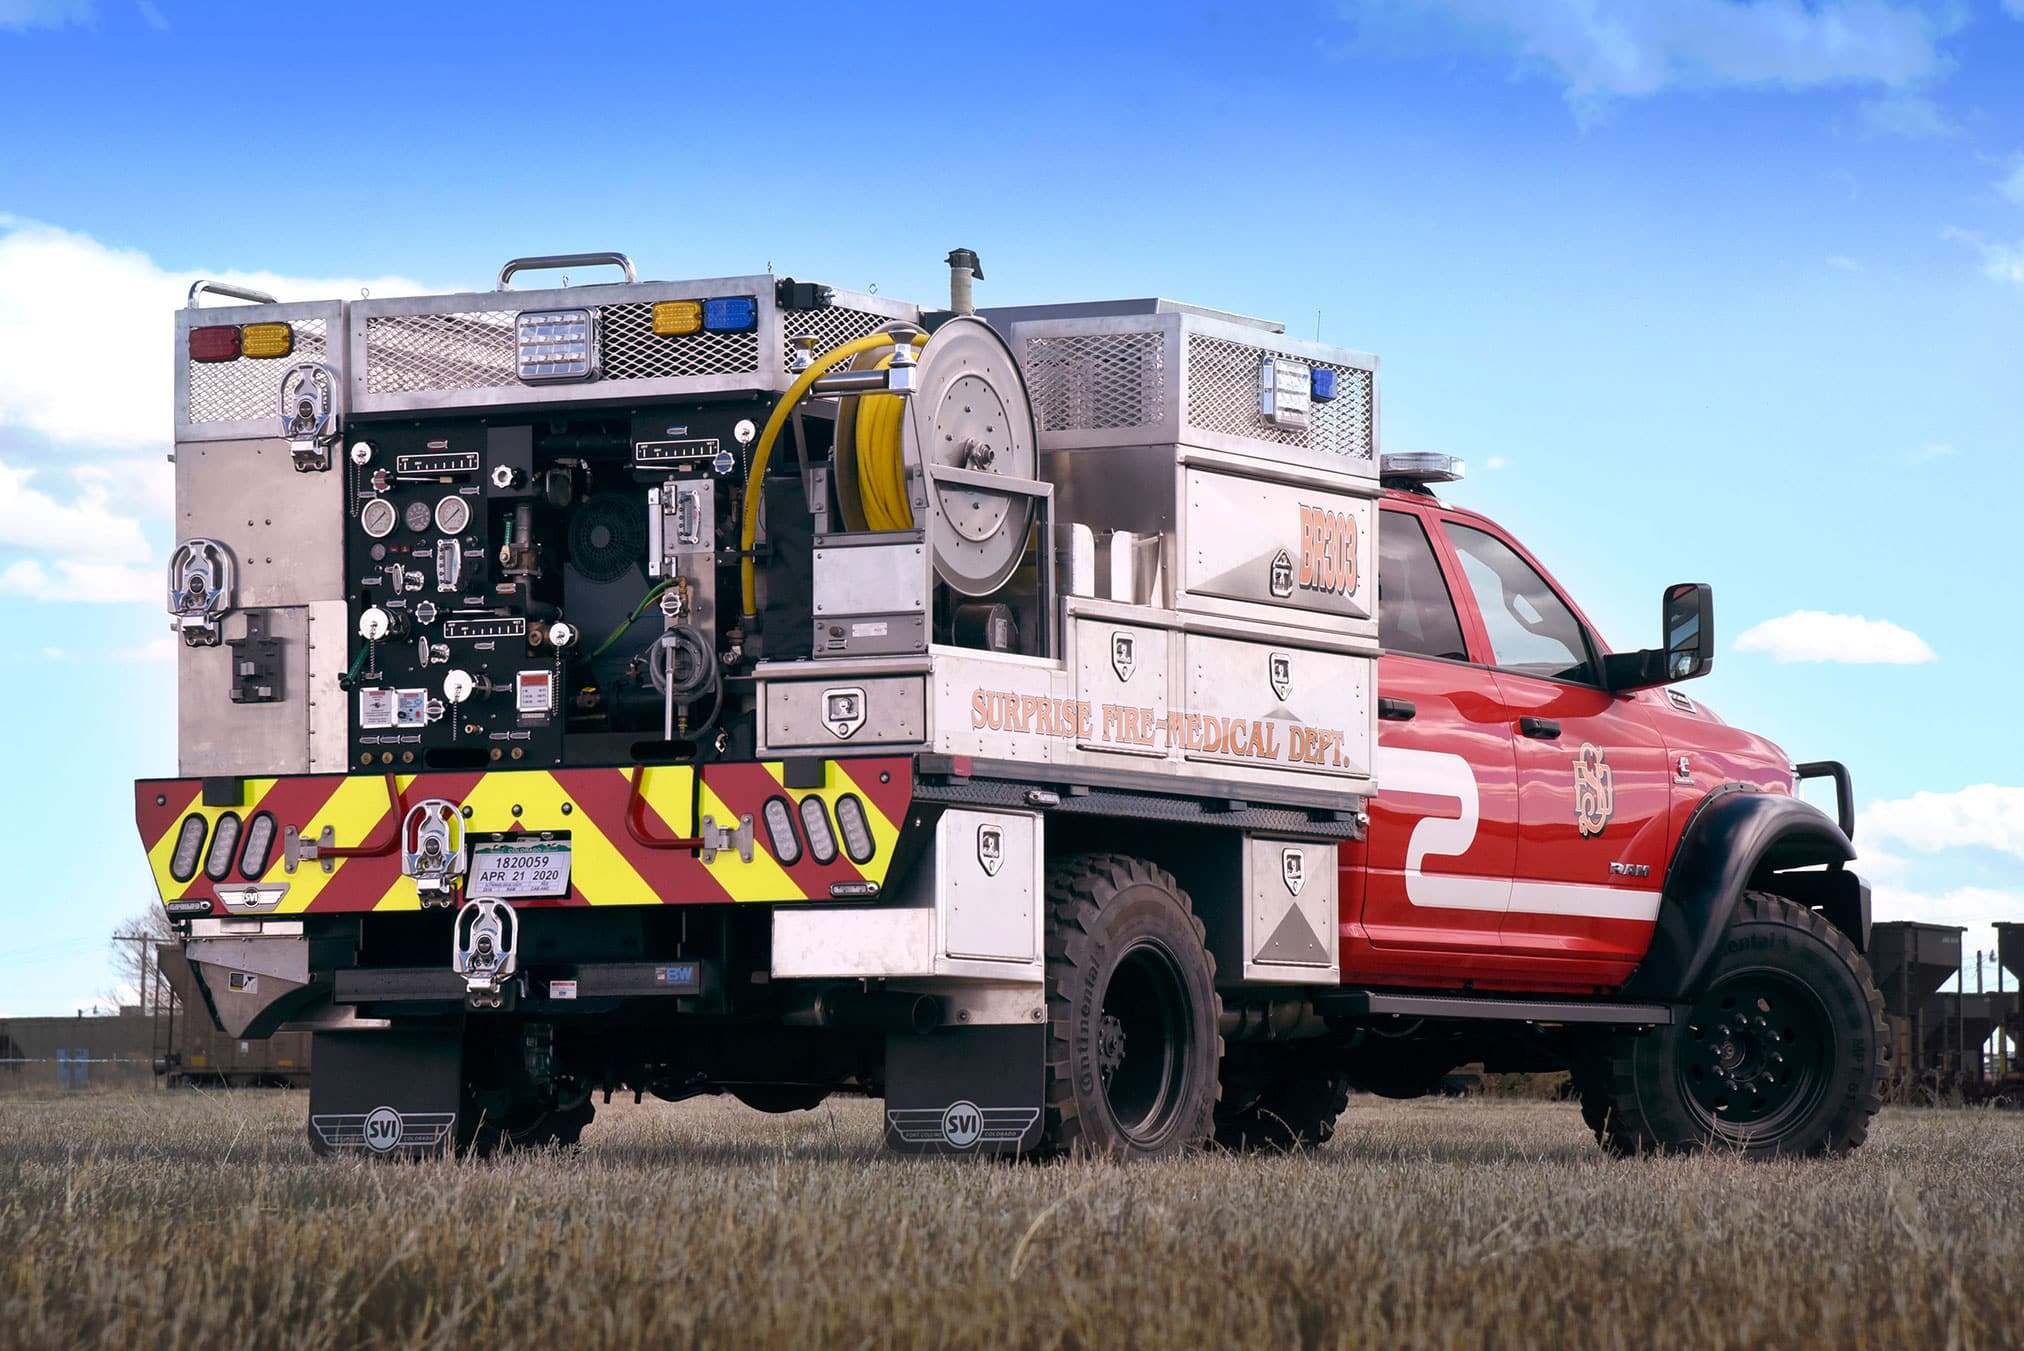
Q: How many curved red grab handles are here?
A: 2